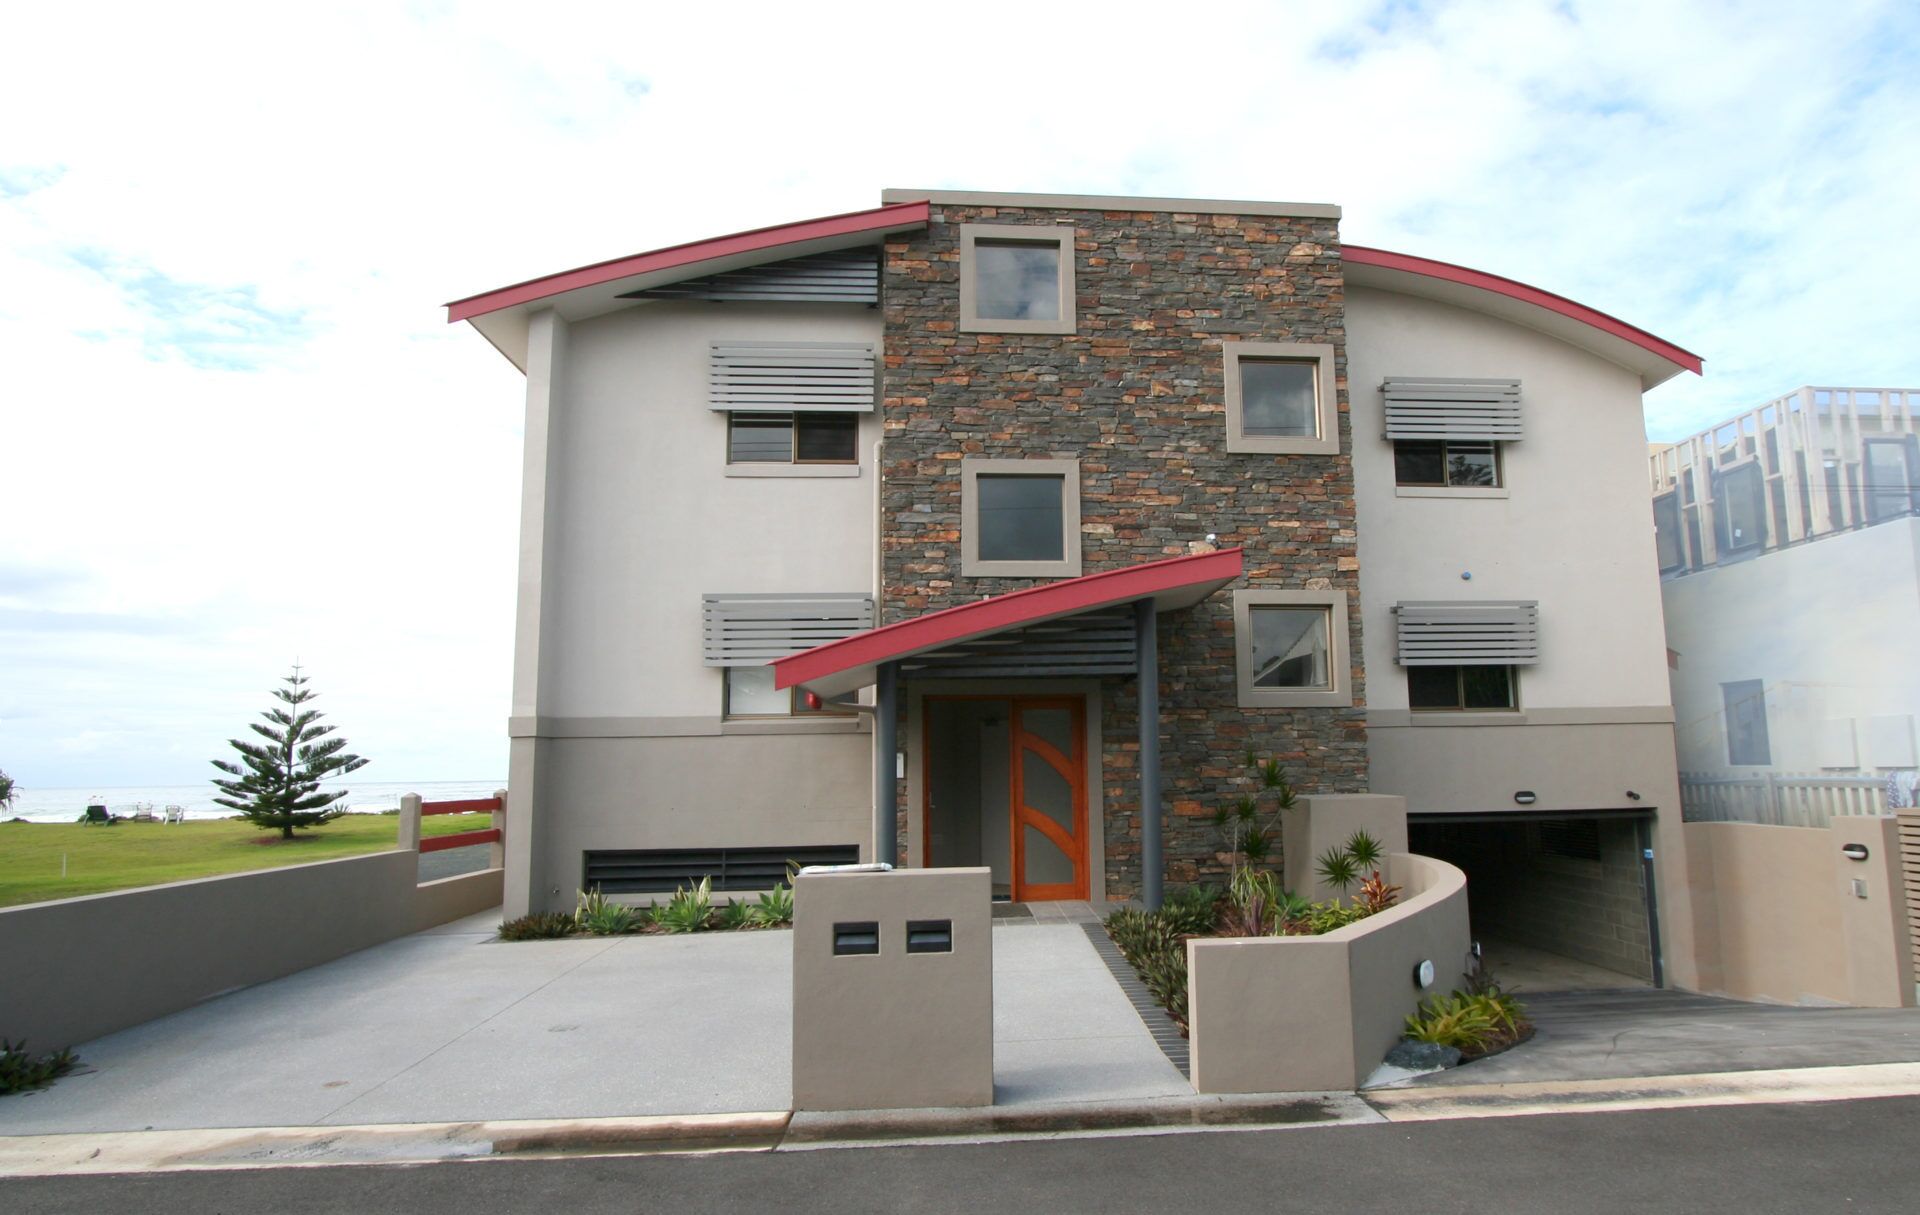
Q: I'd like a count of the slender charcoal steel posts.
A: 2